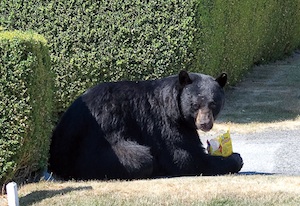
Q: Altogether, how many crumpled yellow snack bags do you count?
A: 1